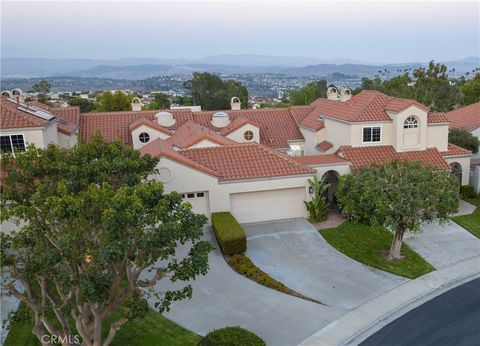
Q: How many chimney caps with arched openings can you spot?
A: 6